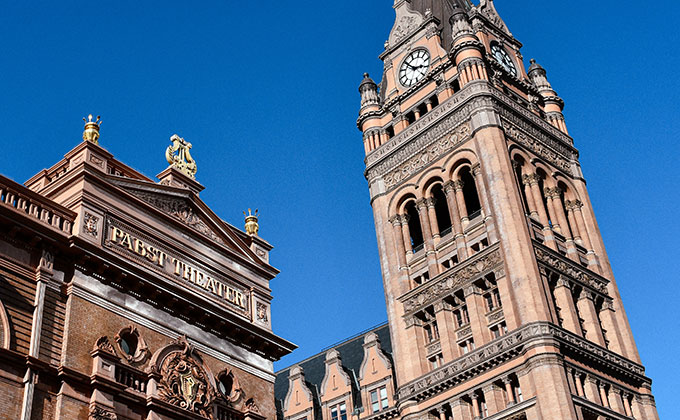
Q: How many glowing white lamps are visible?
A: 0